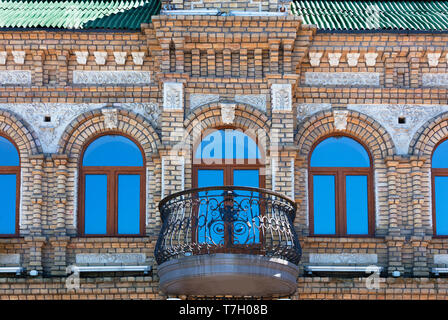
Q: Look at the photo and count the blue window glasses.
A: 13